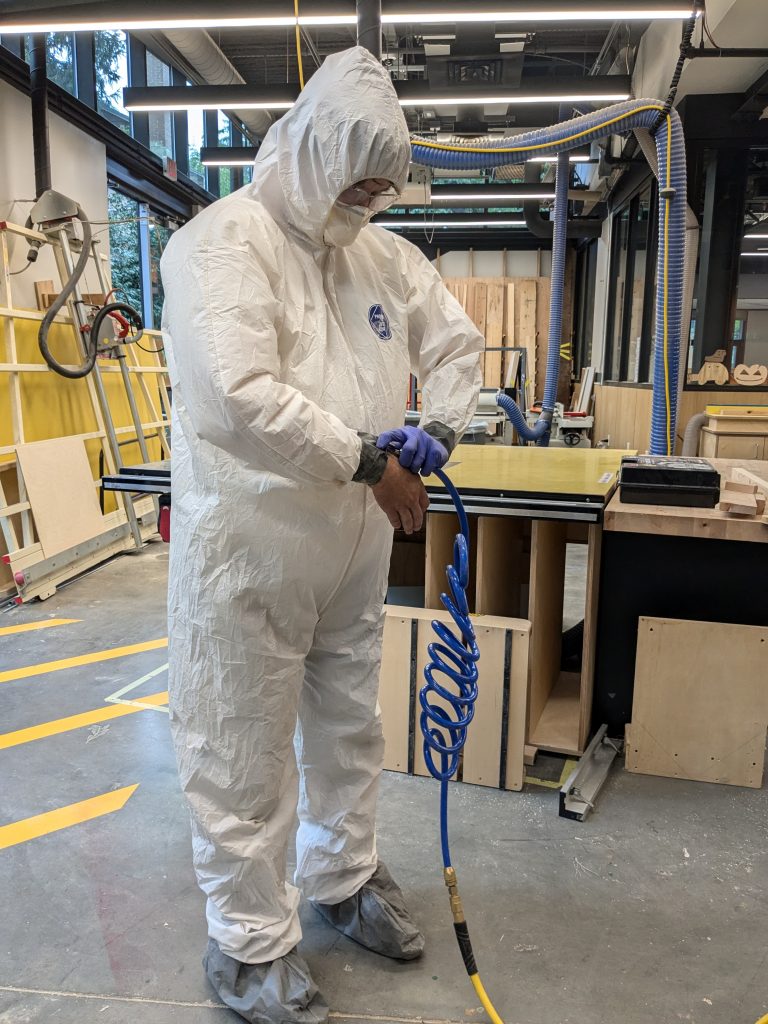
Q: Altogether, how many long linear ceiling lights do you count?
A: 5